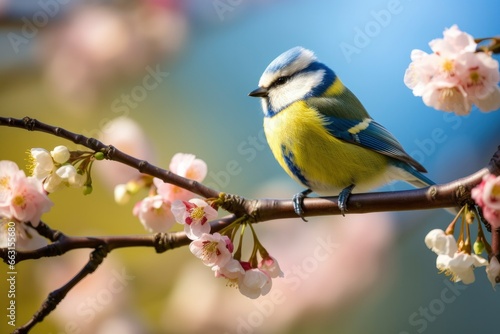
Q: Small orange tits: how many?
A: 0